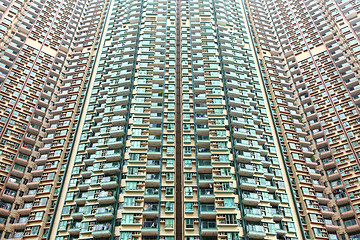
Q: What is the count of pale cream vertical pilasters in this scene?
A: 2